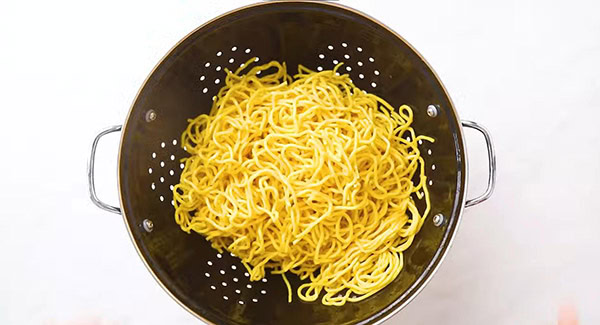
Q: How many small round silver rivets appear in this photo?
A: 4